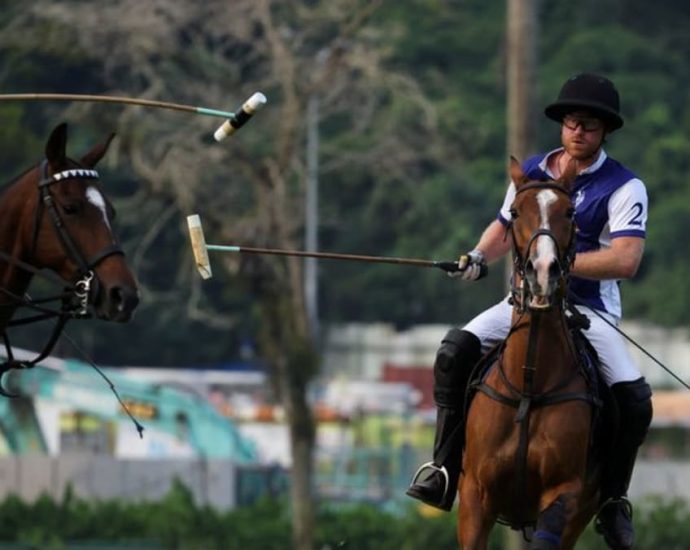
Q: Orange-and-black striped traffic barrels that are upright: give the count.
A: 0